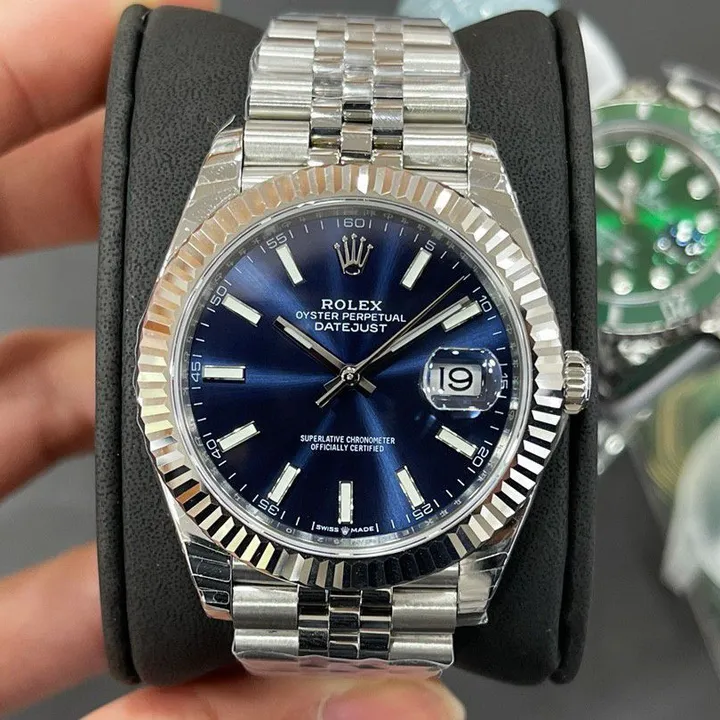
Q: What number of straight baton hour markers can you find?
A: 10